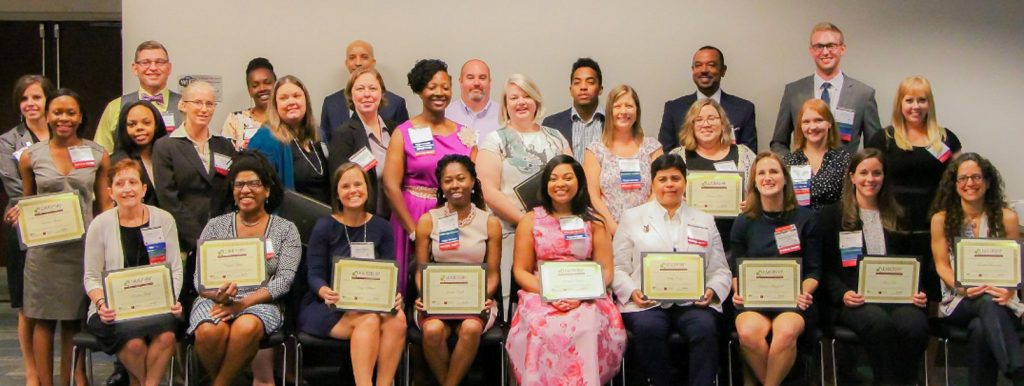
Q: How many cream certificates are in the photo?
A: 11